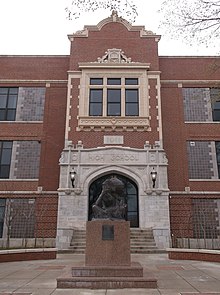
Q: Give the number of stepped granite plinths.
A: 1